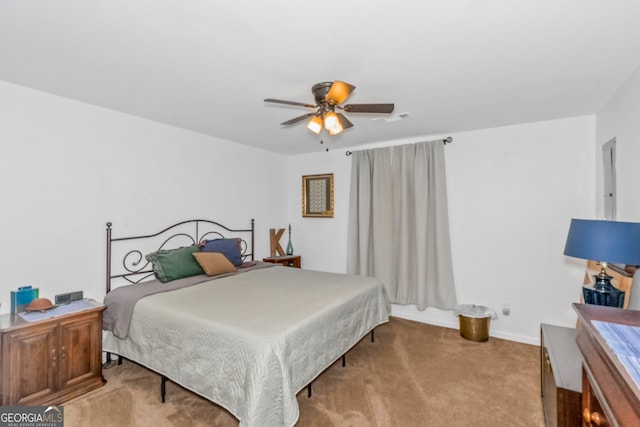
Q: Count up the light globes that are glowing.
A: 3